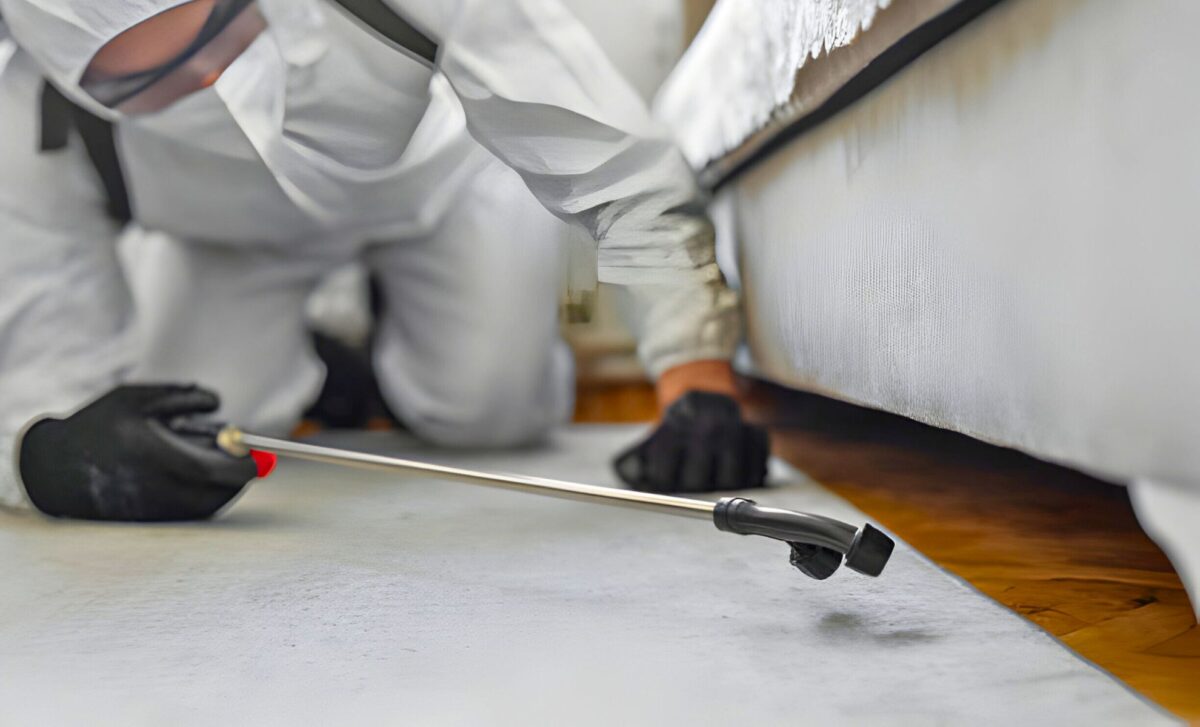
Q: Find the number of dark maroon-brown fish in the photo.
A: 0